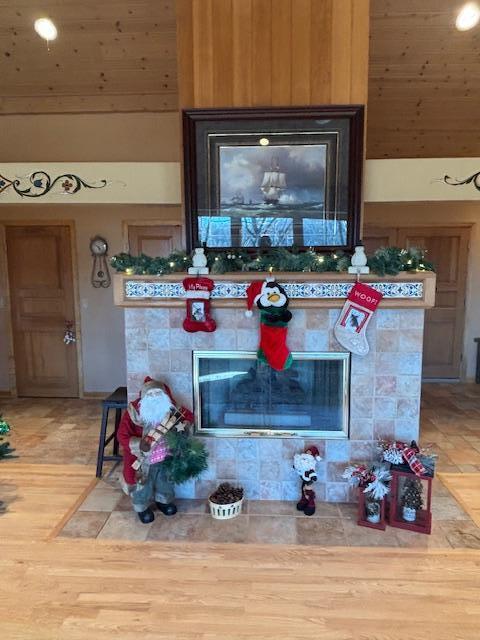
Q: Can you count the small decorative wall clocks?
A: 1